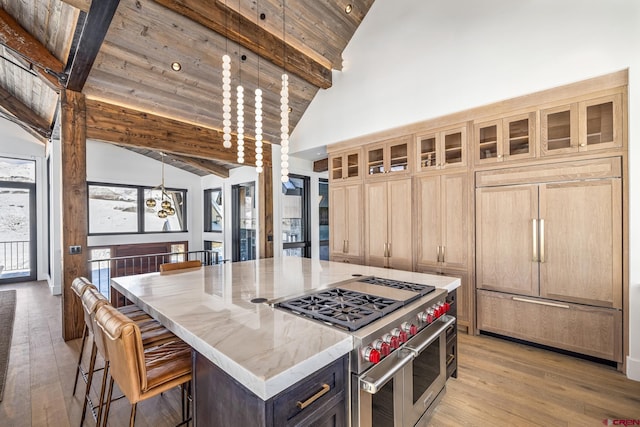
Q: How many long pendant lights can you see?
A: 4